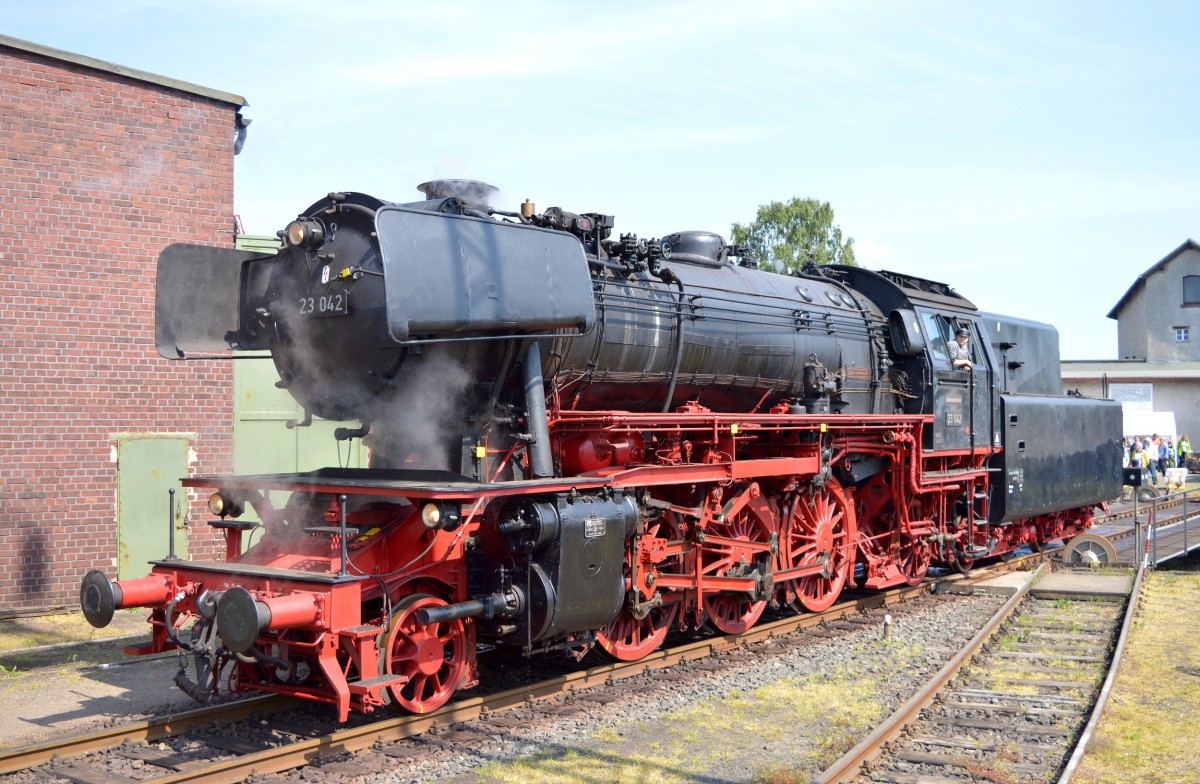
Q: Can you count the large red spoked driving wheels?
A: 3